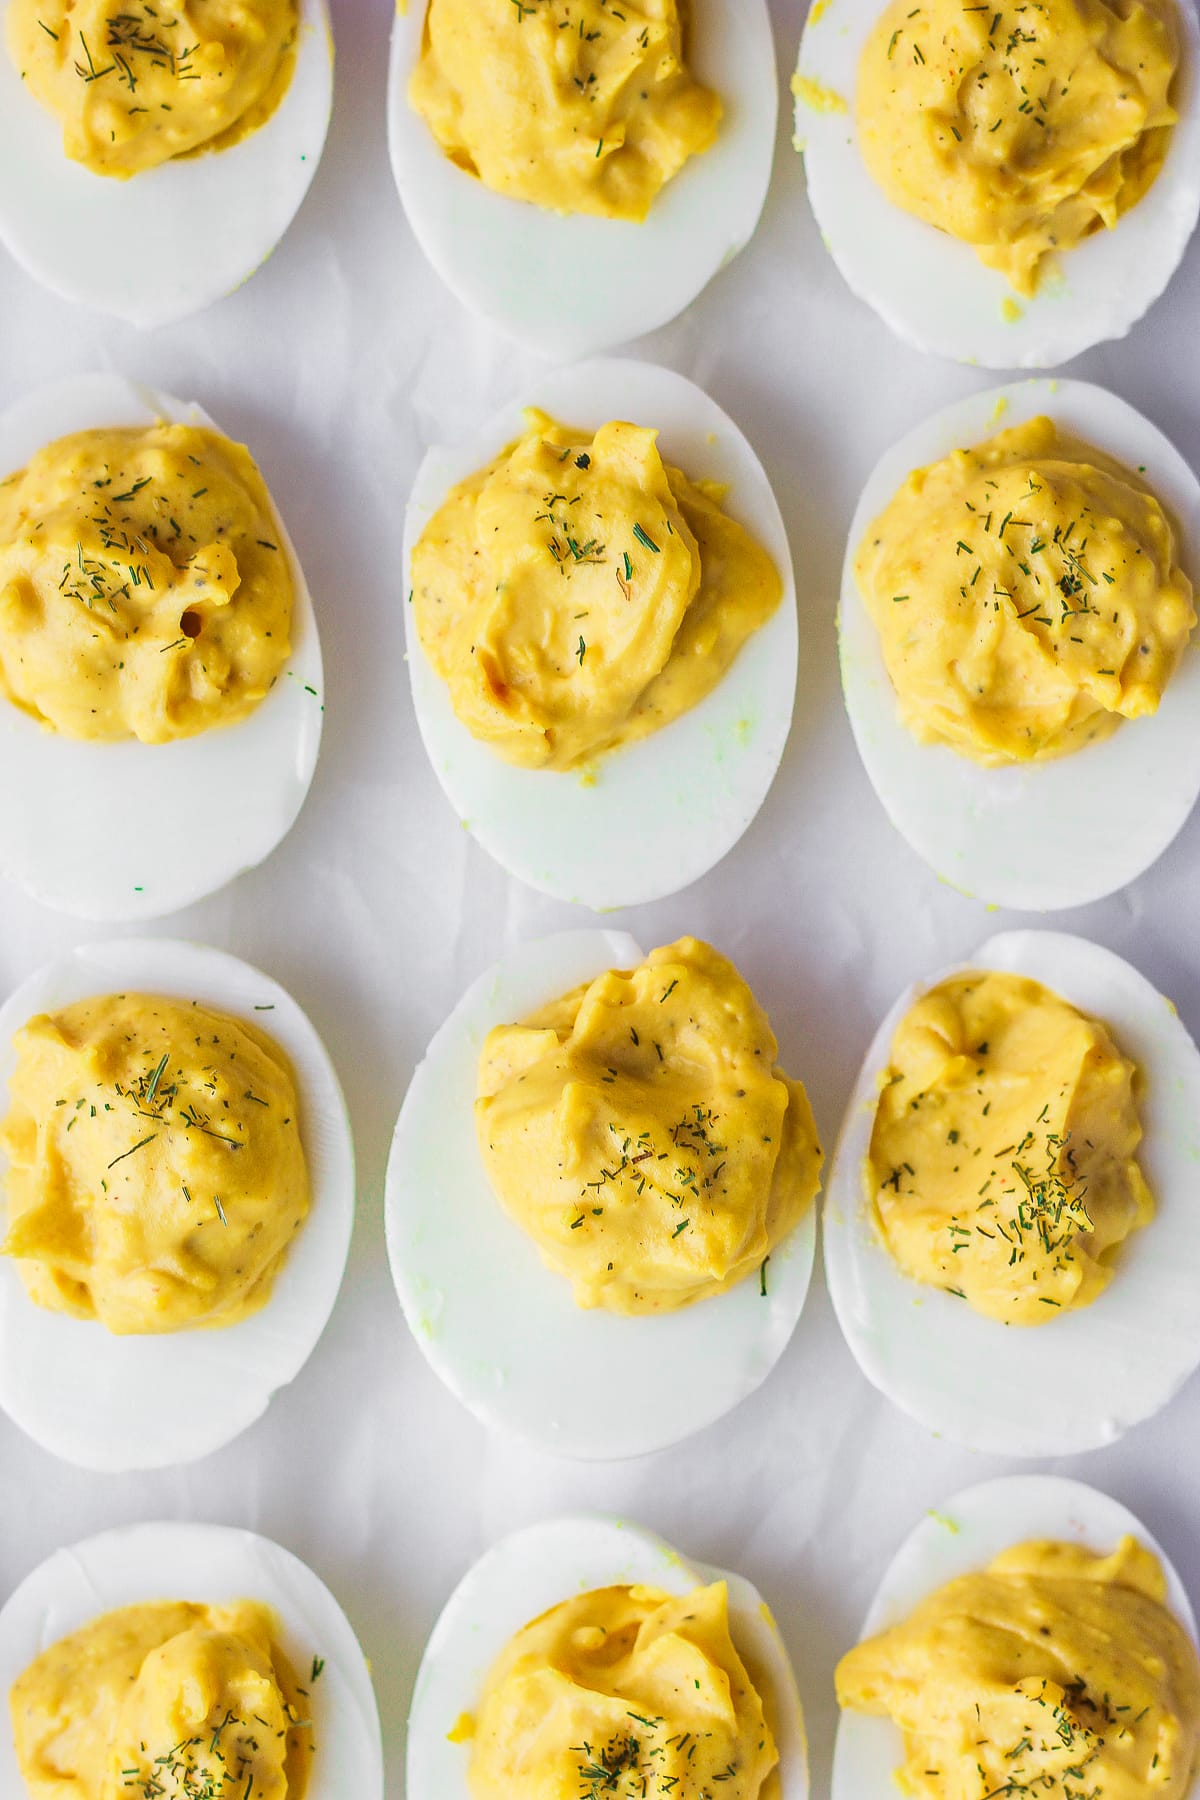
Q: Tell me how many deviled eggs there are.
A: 12